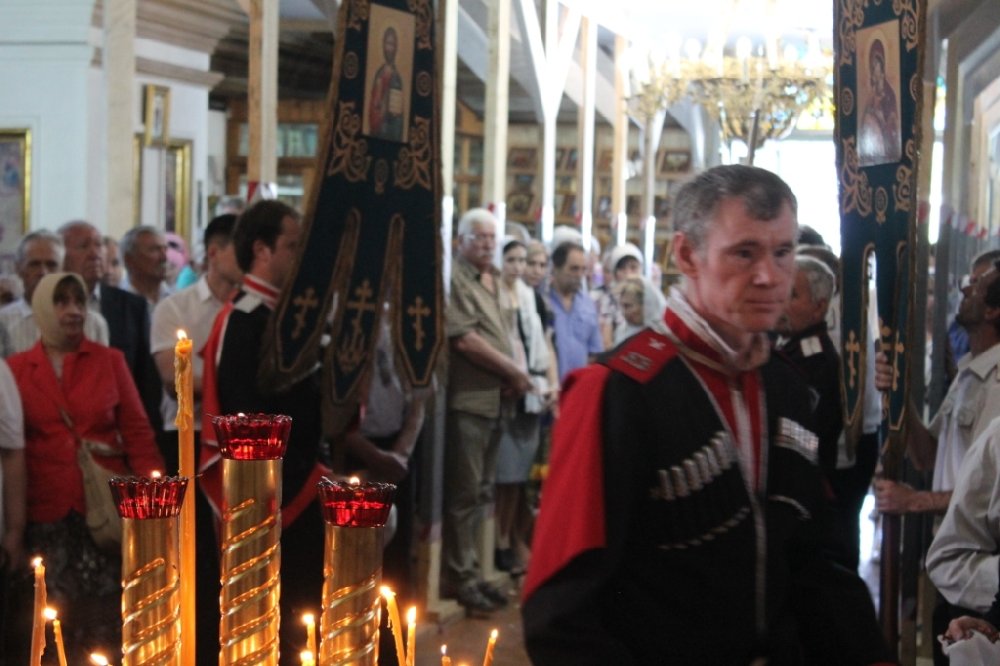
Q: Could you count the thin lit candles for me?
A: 10